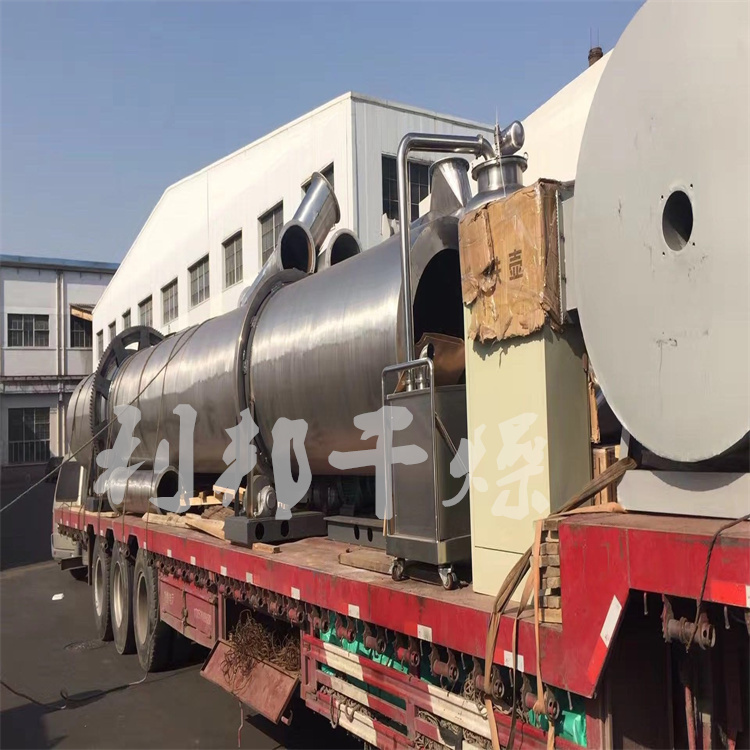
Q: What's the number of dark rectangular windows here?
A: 13